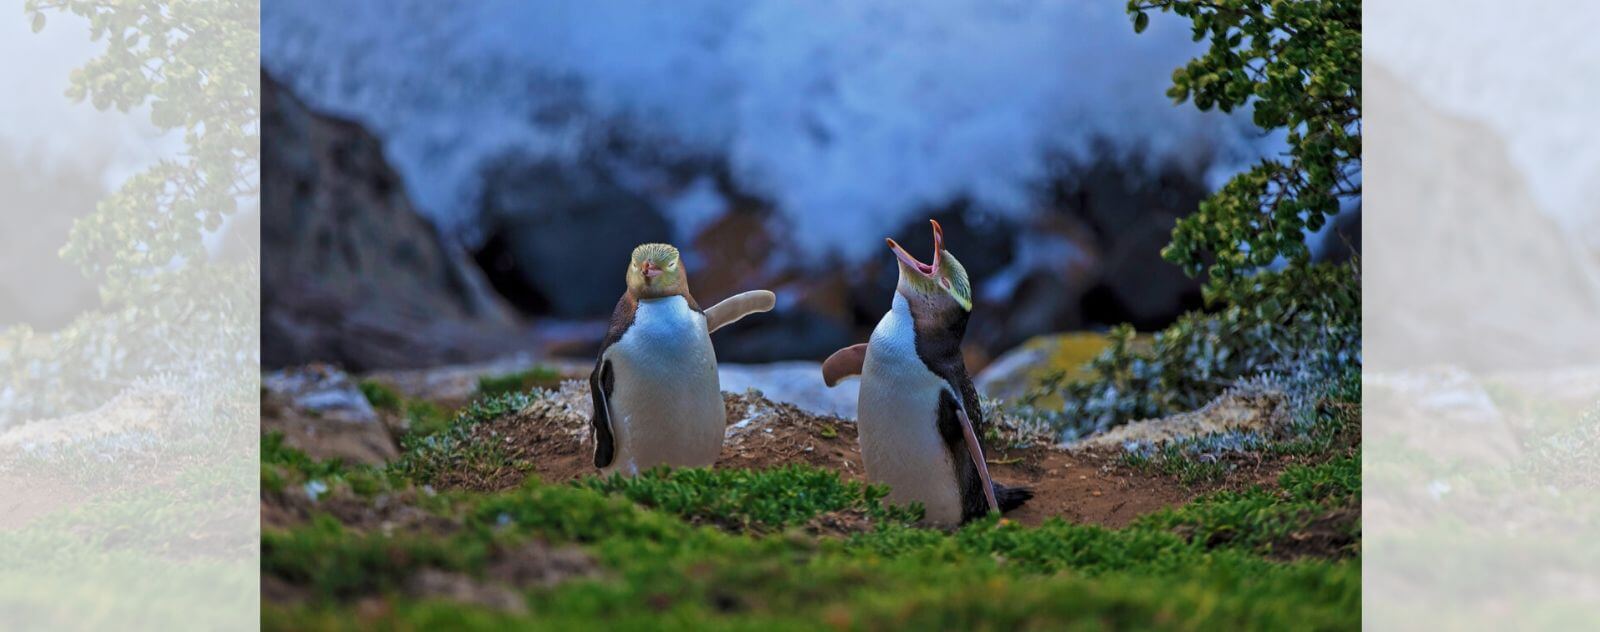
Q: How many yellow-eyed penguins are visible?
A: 2